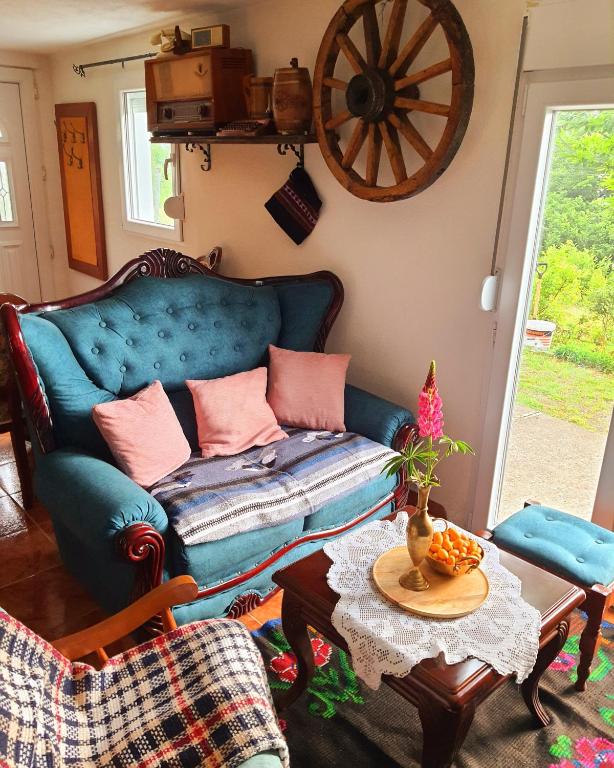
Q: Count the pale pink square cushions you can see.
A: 3